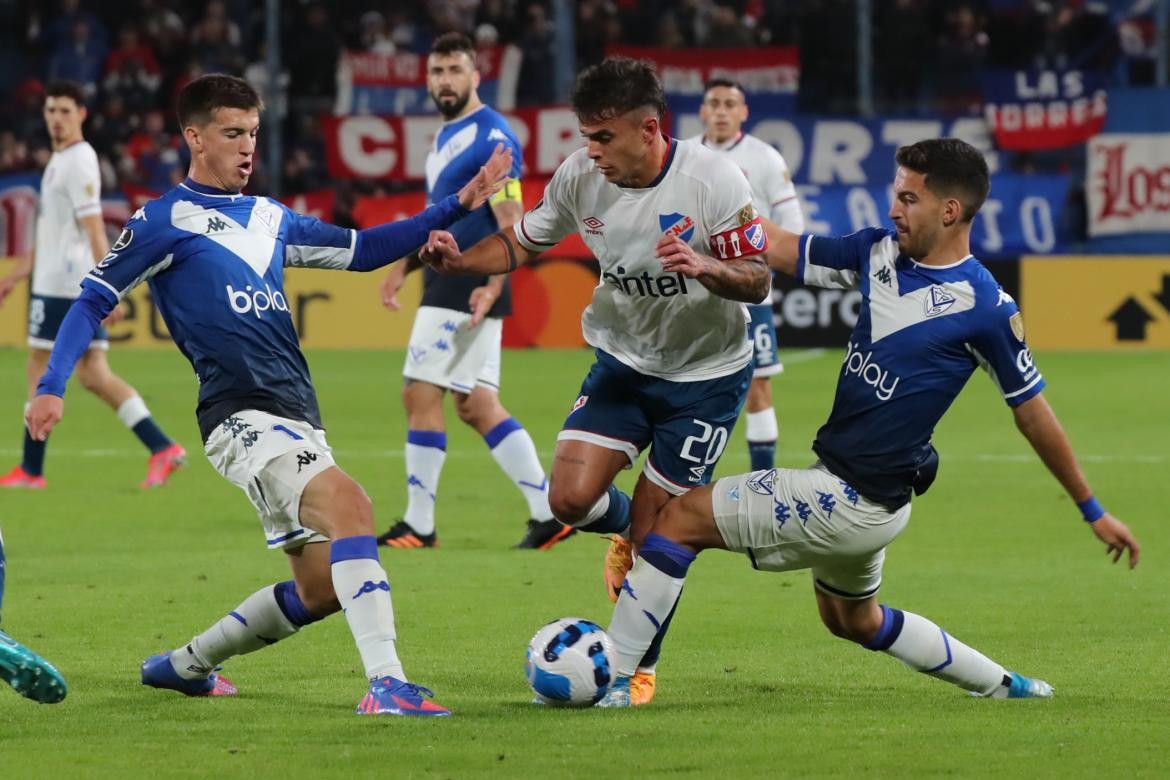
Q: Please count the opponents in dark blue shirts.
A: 3